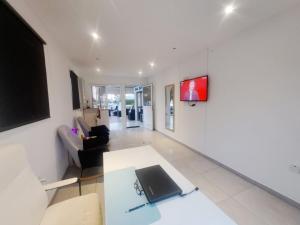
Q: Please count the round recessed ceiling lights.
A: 5